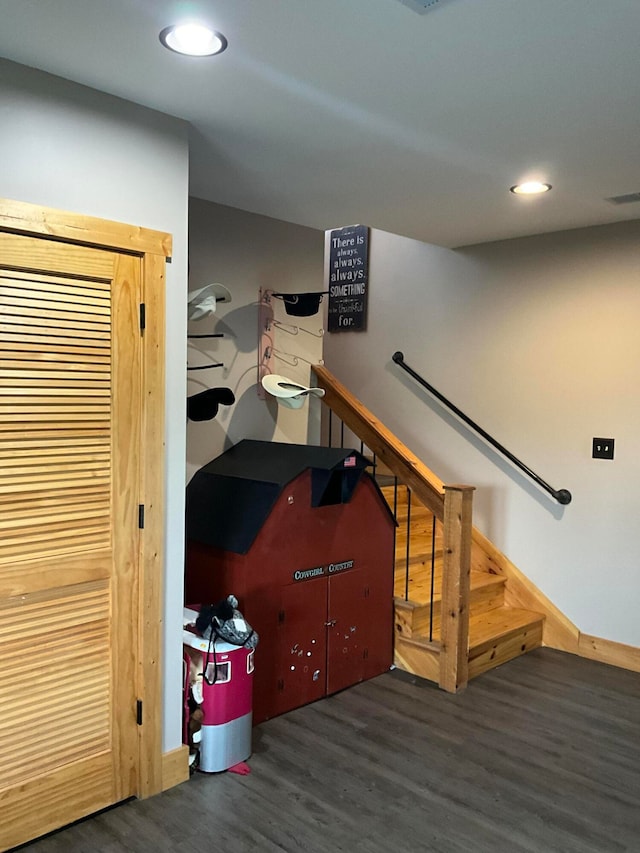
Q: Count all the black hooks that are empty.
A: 2